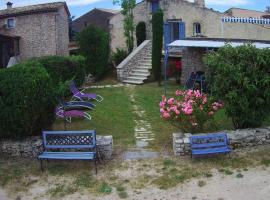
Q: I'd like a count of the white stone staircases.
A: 1